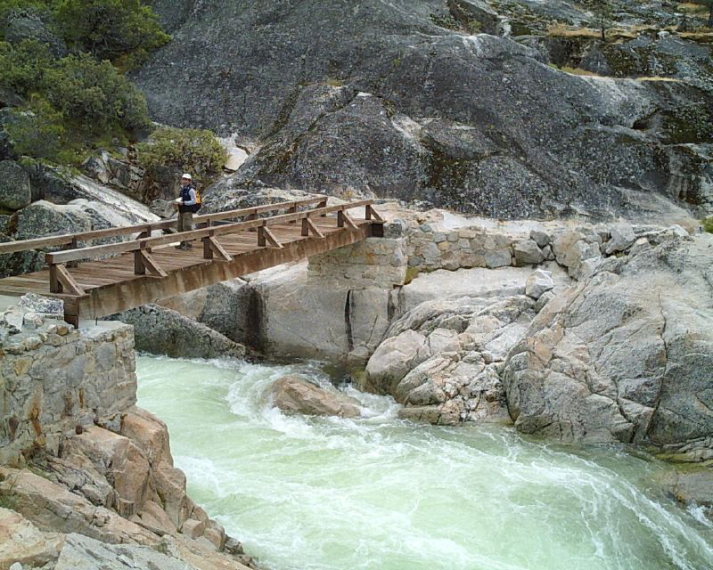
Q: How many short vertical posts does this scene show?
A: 13